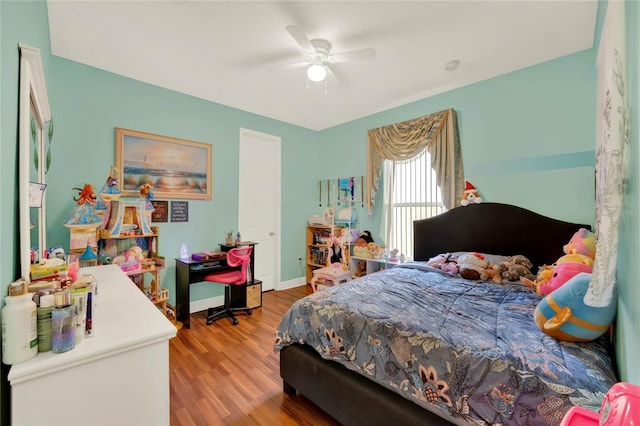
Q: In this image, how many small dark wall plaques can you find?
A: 2